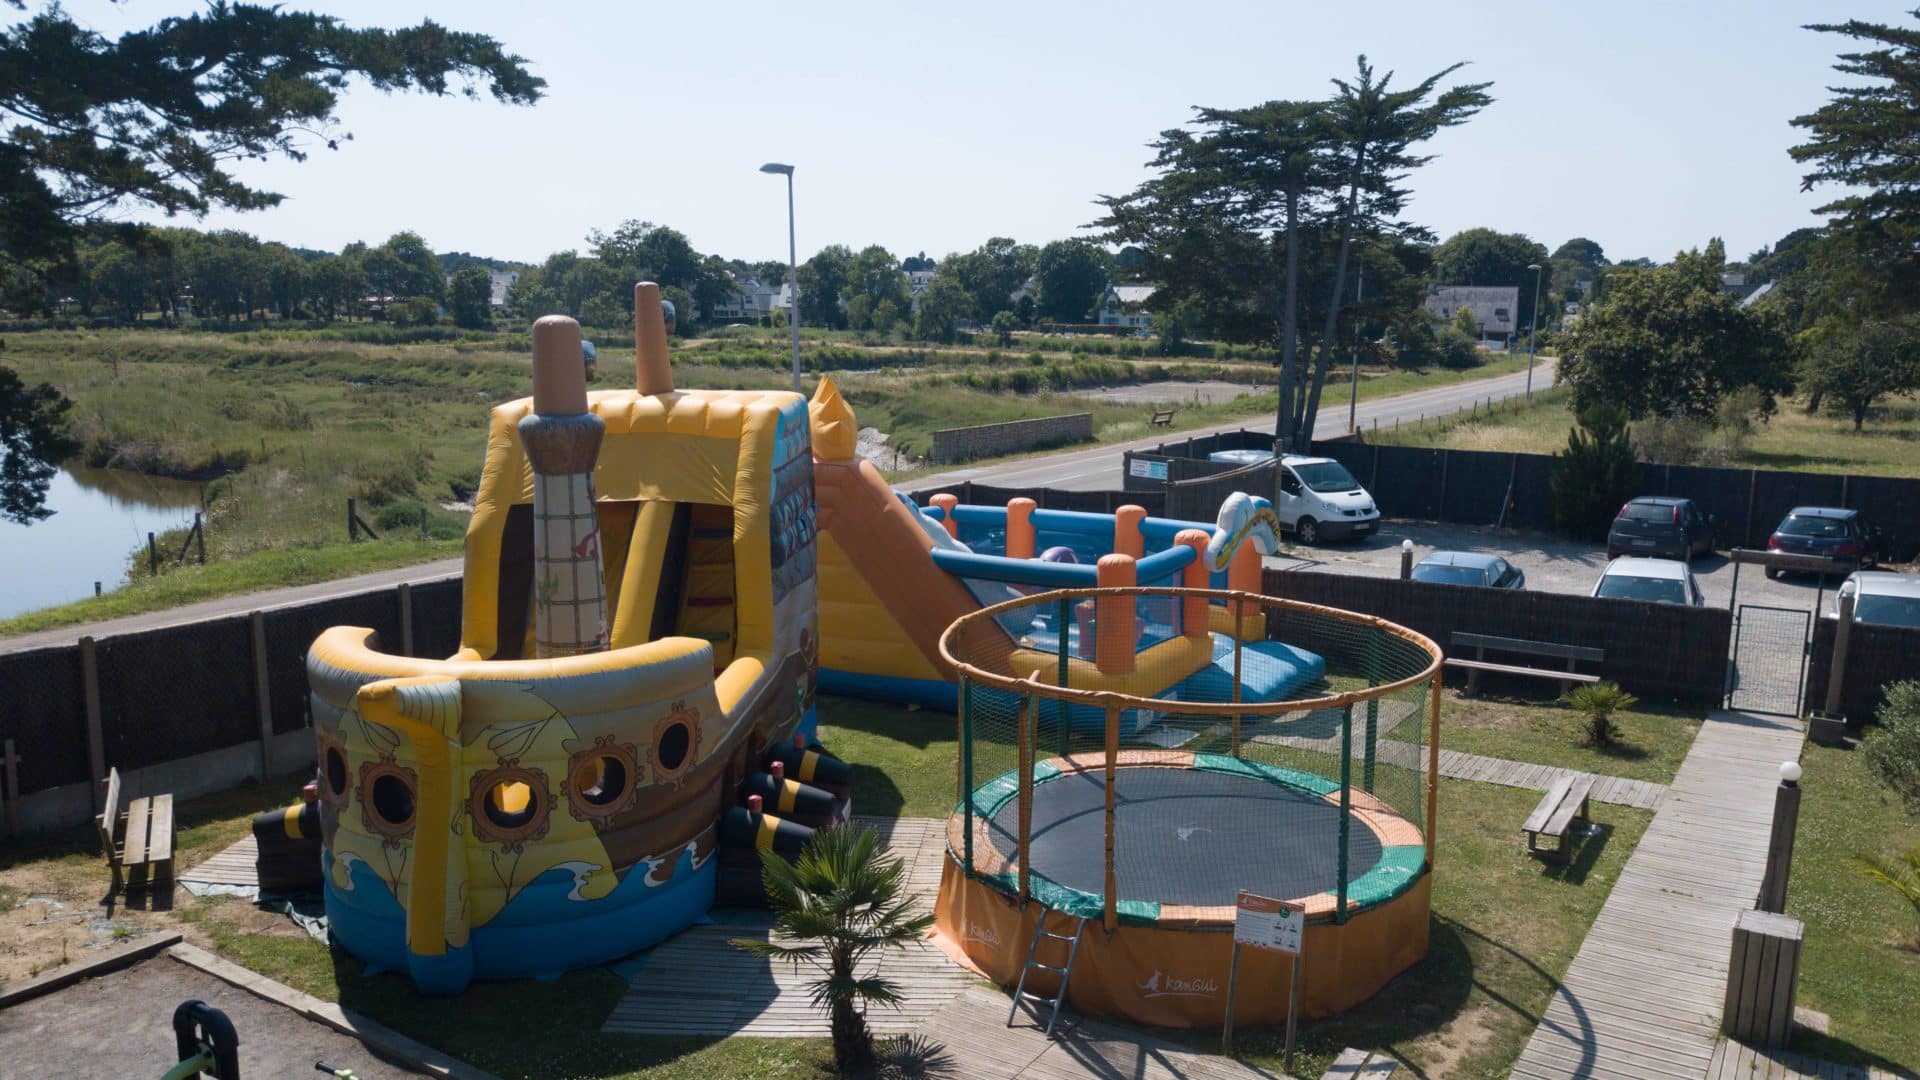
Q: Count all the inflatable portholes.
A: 5